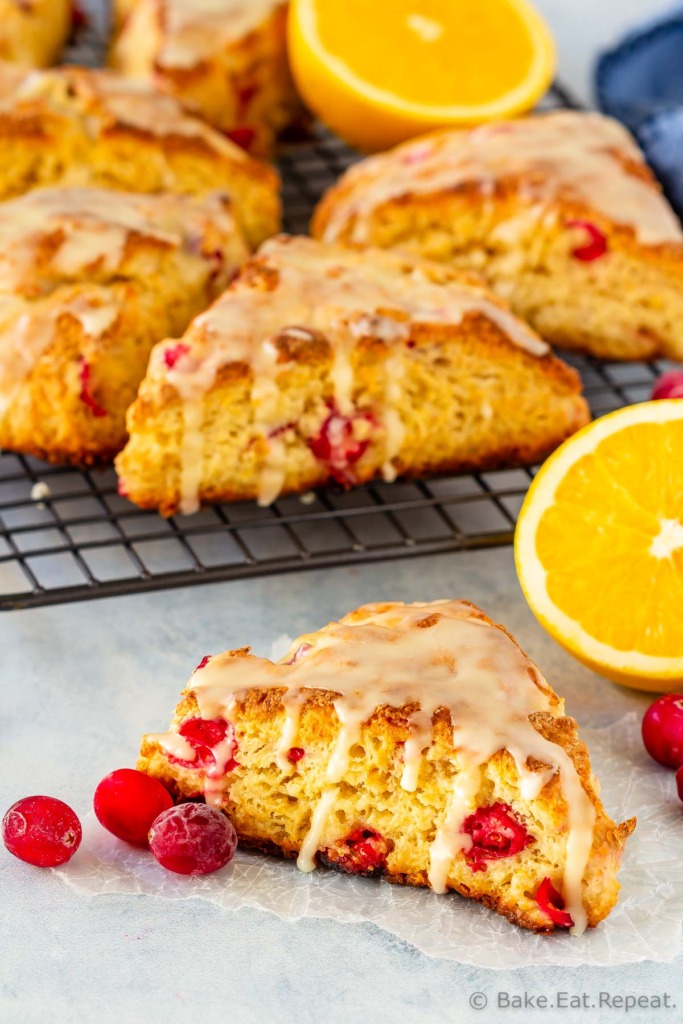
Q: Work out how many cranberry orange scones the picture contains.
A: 7